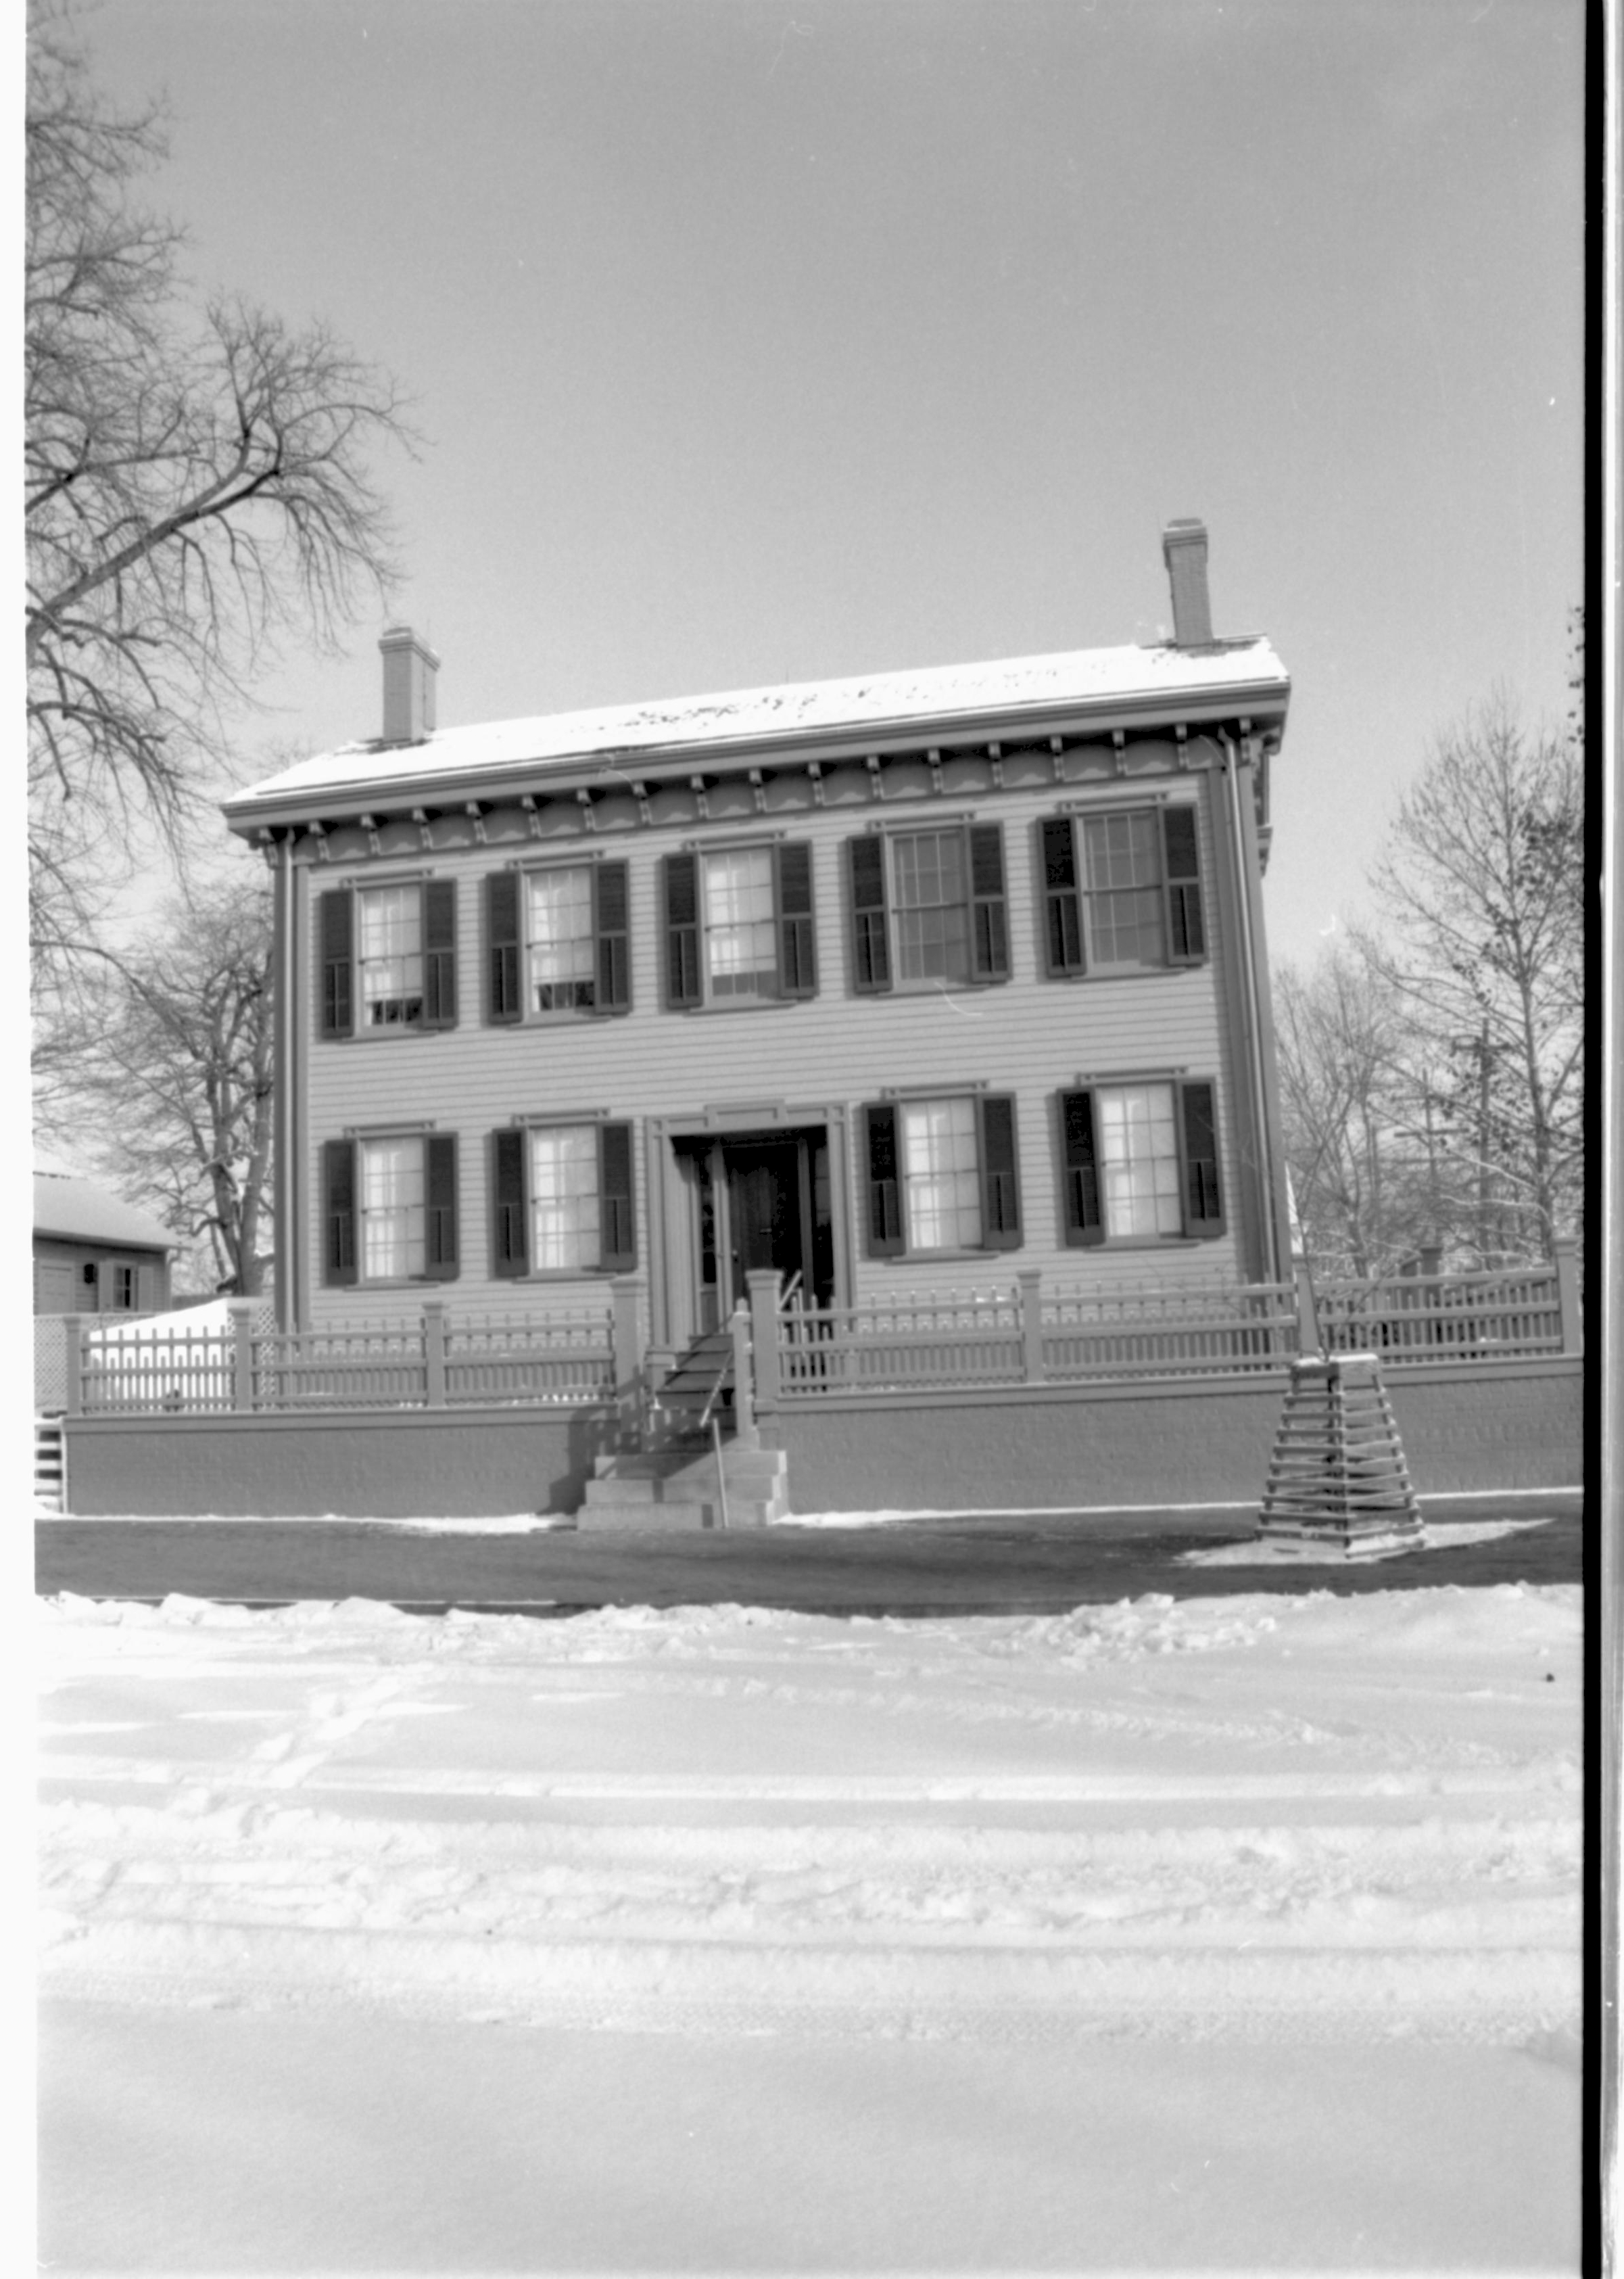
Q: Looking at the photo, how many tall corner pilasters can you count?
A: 2